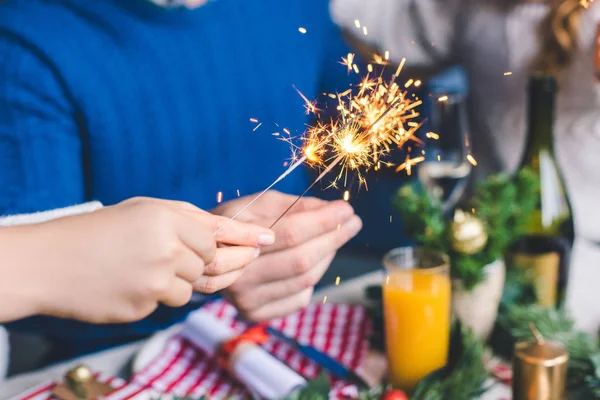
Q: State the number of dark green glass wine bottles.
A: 1